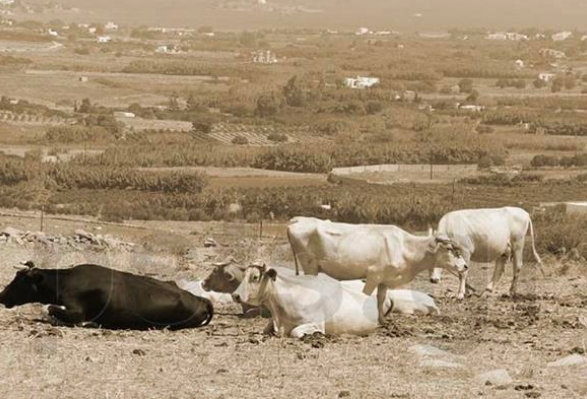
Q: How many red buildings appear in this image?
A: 0